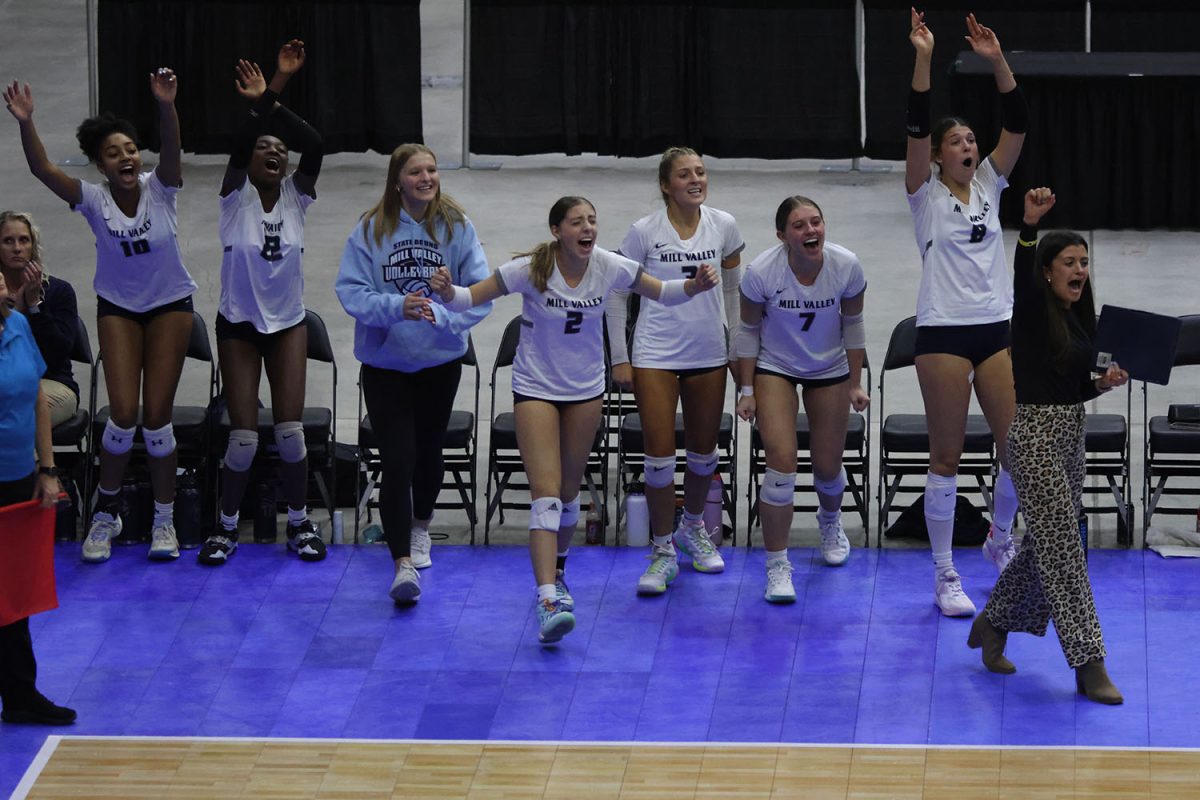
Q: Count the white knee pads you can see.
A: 12